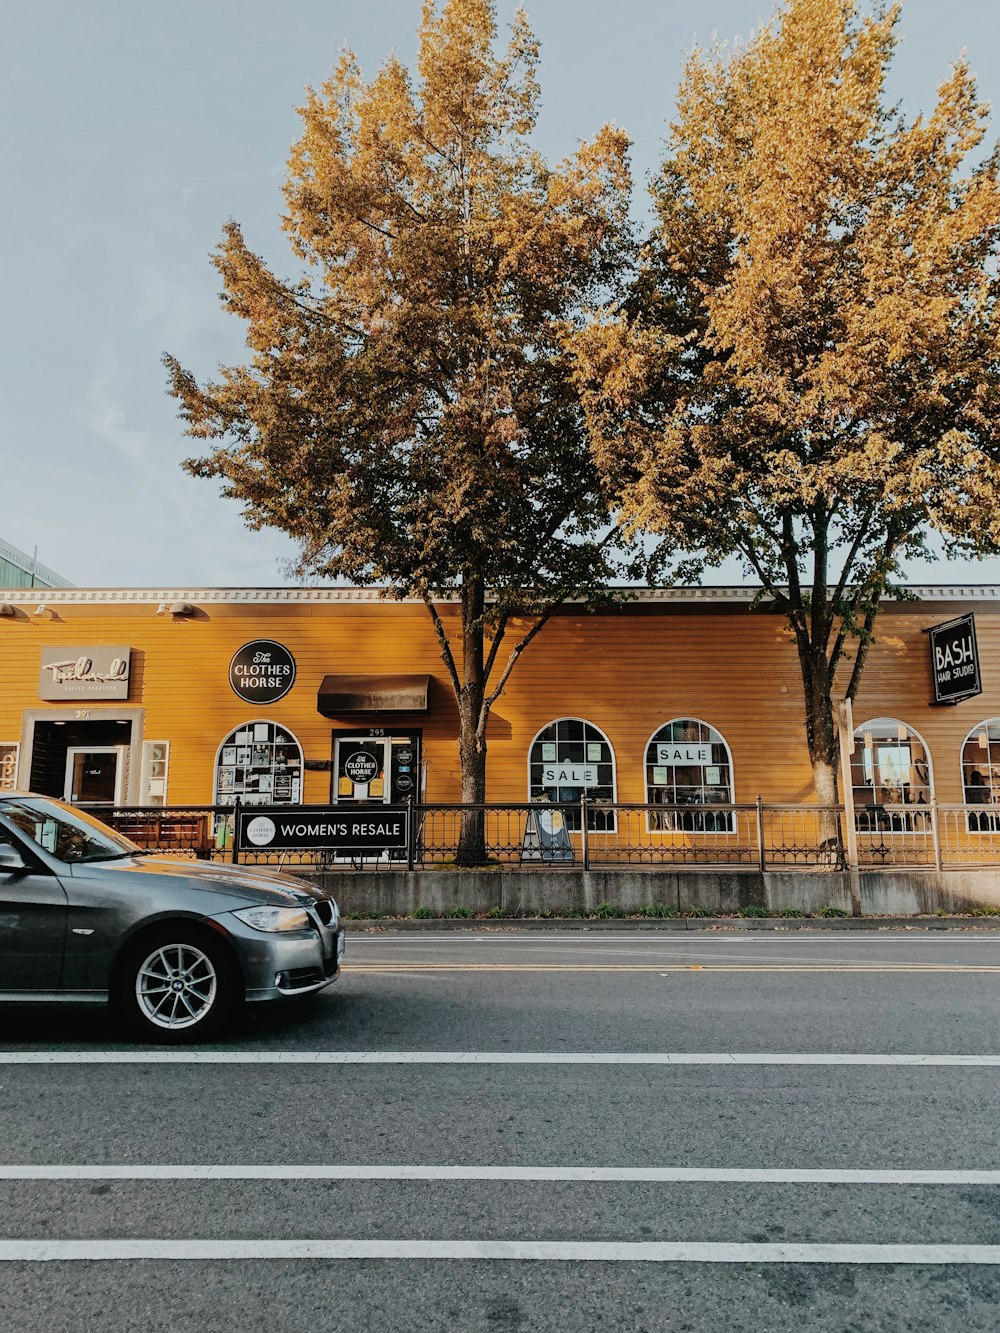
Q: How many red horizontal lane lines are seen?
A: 0